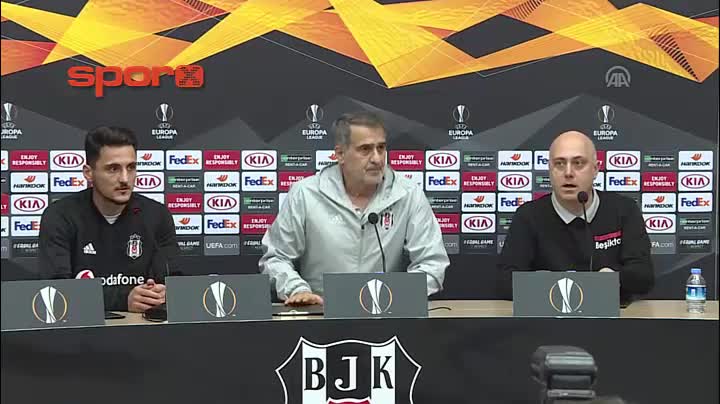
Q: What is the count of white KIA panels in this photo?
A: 11